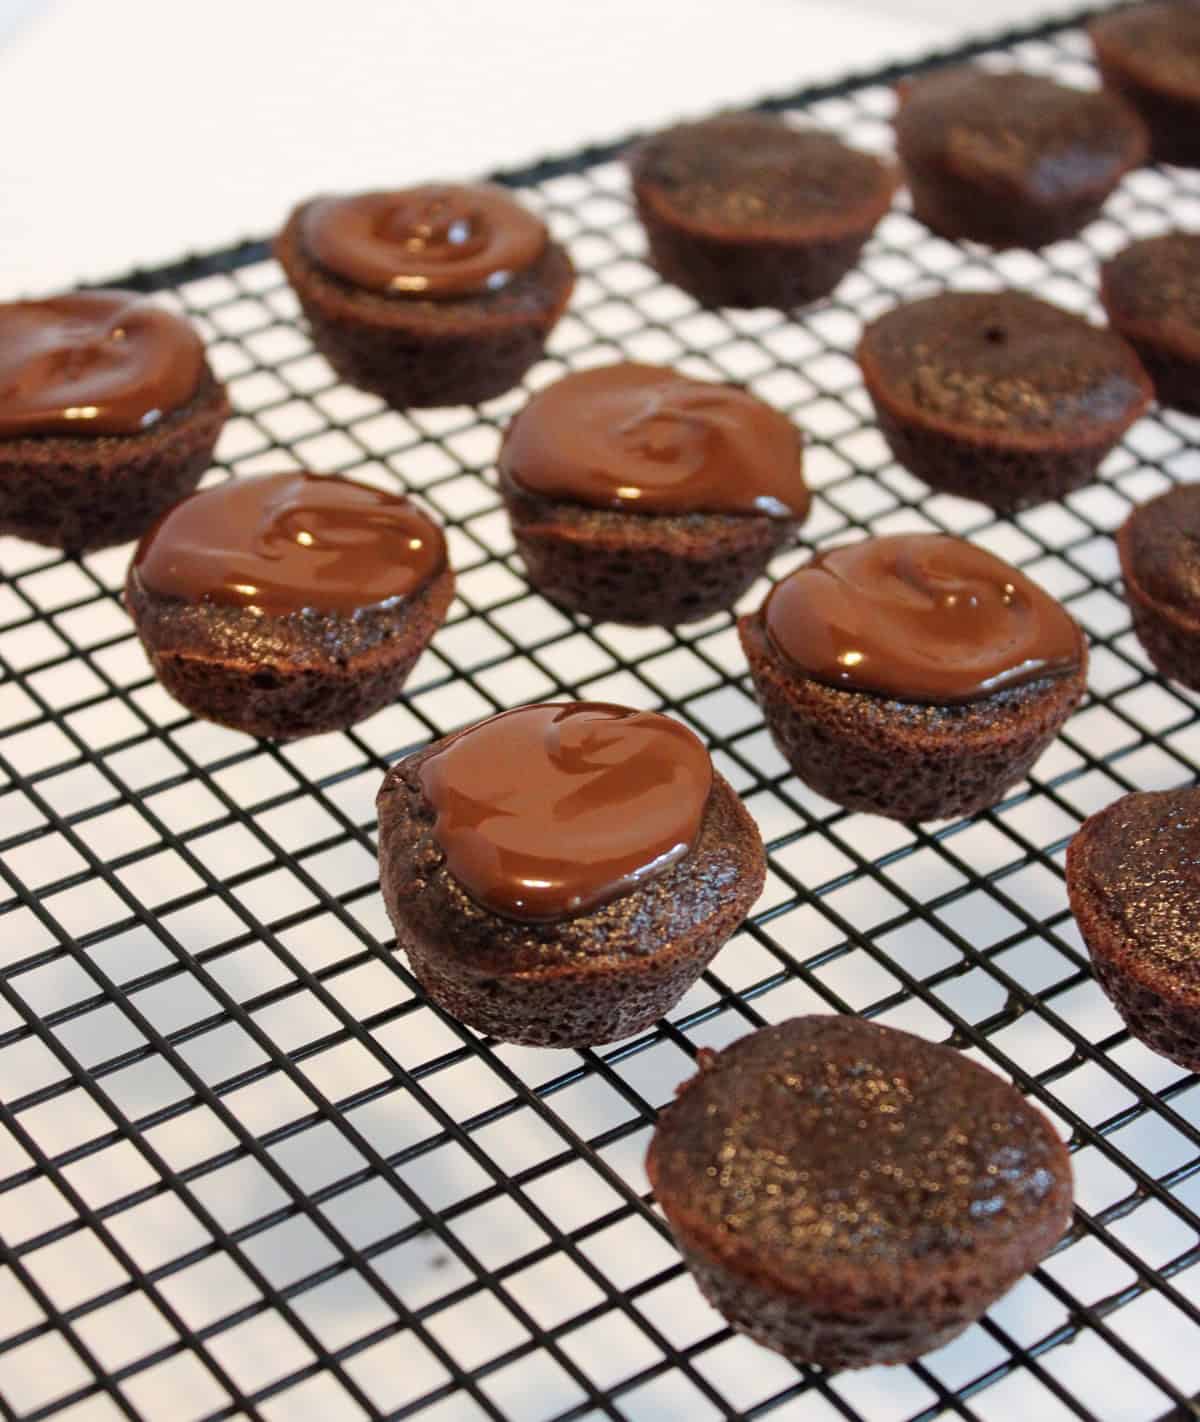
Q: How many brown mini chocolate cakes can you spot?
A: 14